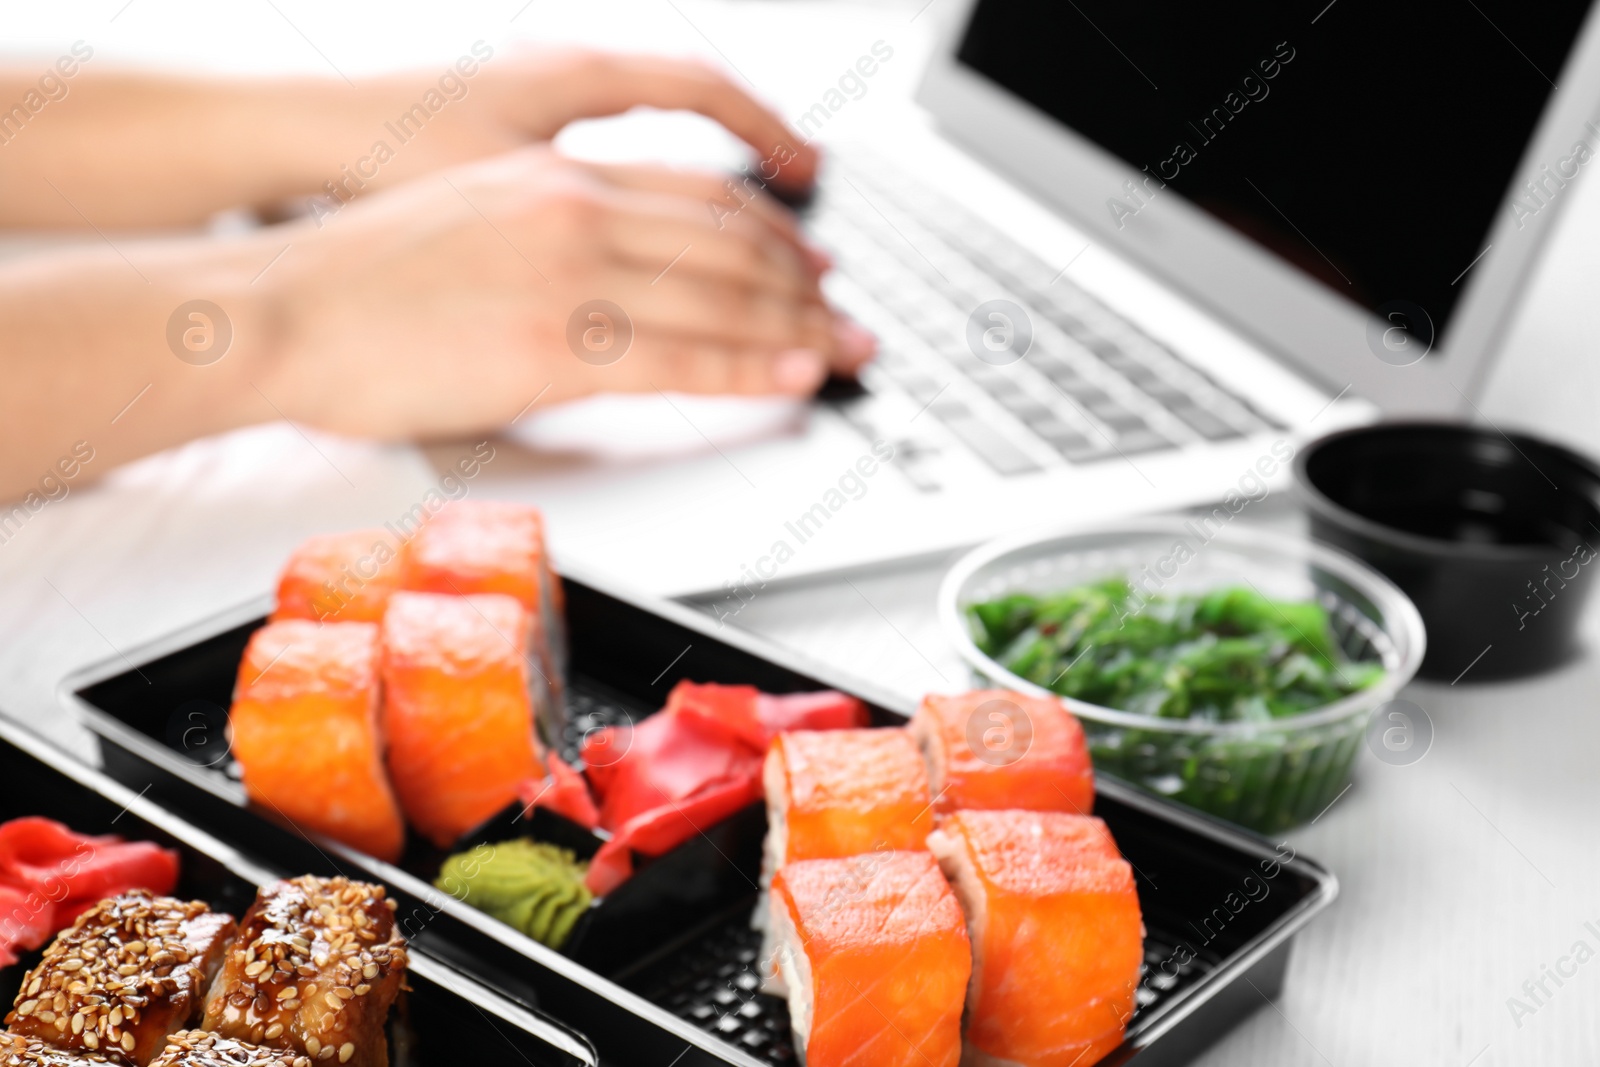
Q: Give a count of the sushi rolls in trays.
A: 12